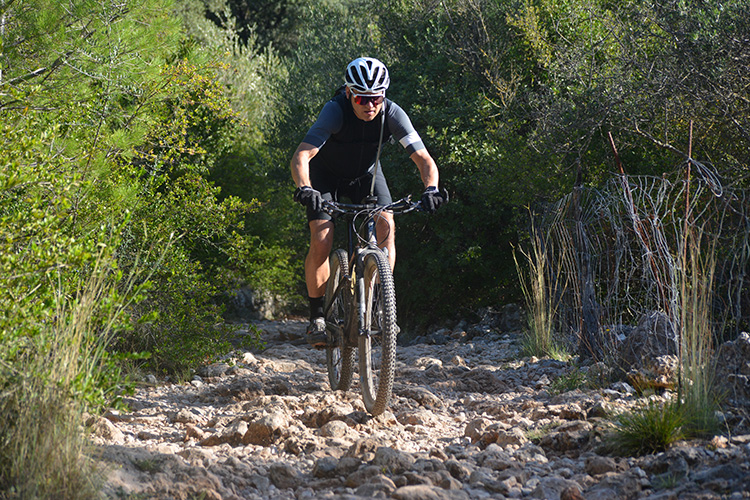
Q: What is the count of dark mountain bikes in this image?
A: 1